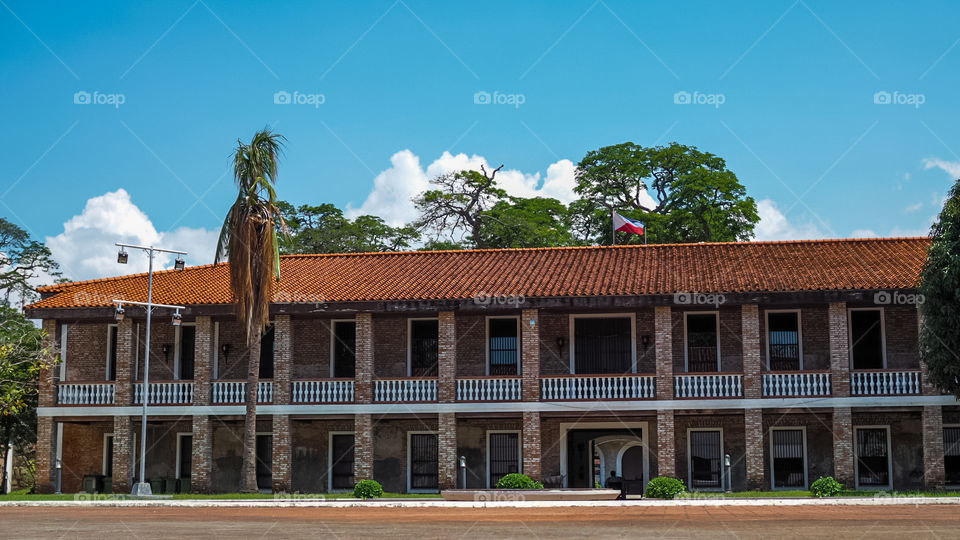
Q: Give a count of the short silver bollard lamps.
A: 3